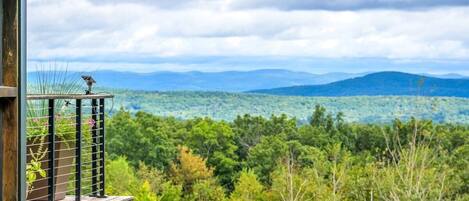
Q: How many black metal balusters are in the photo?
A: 4